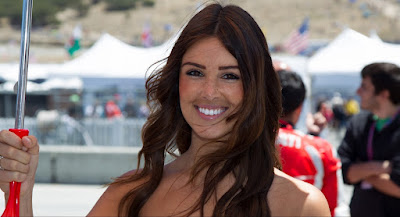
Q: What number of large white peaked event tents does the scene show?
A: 2